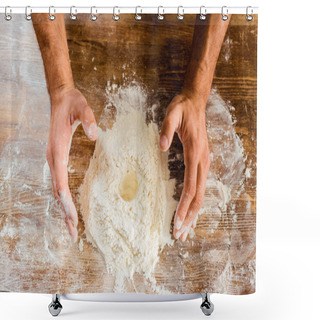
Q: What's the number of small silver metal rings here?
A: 12